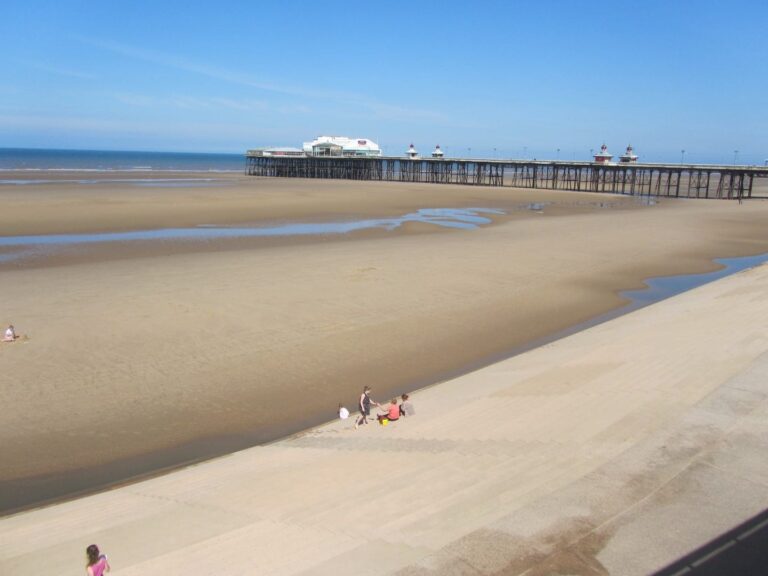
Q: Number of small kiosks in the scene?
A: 4